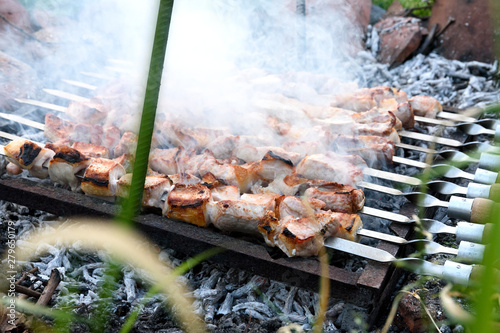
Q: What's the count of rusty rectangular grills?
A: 1